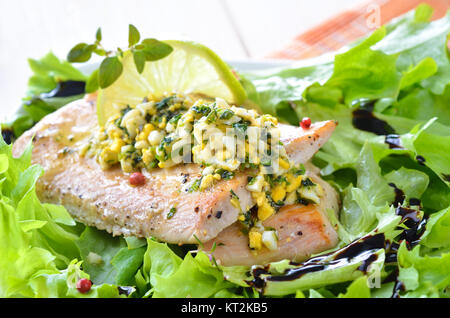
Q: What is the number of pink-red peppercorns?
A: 3